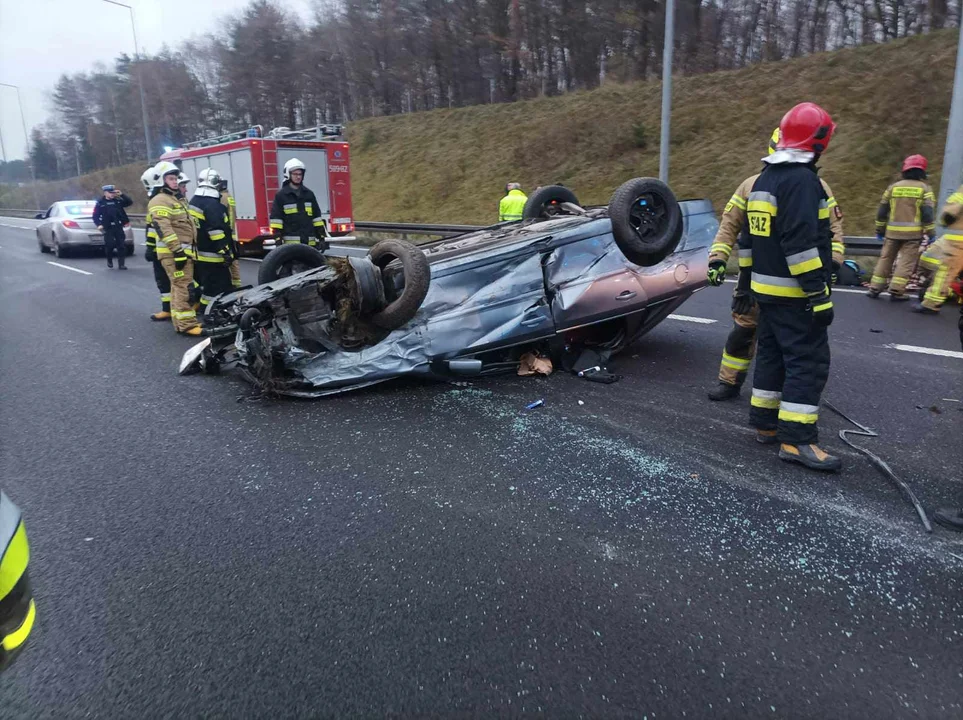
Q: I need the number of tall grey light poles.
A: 5